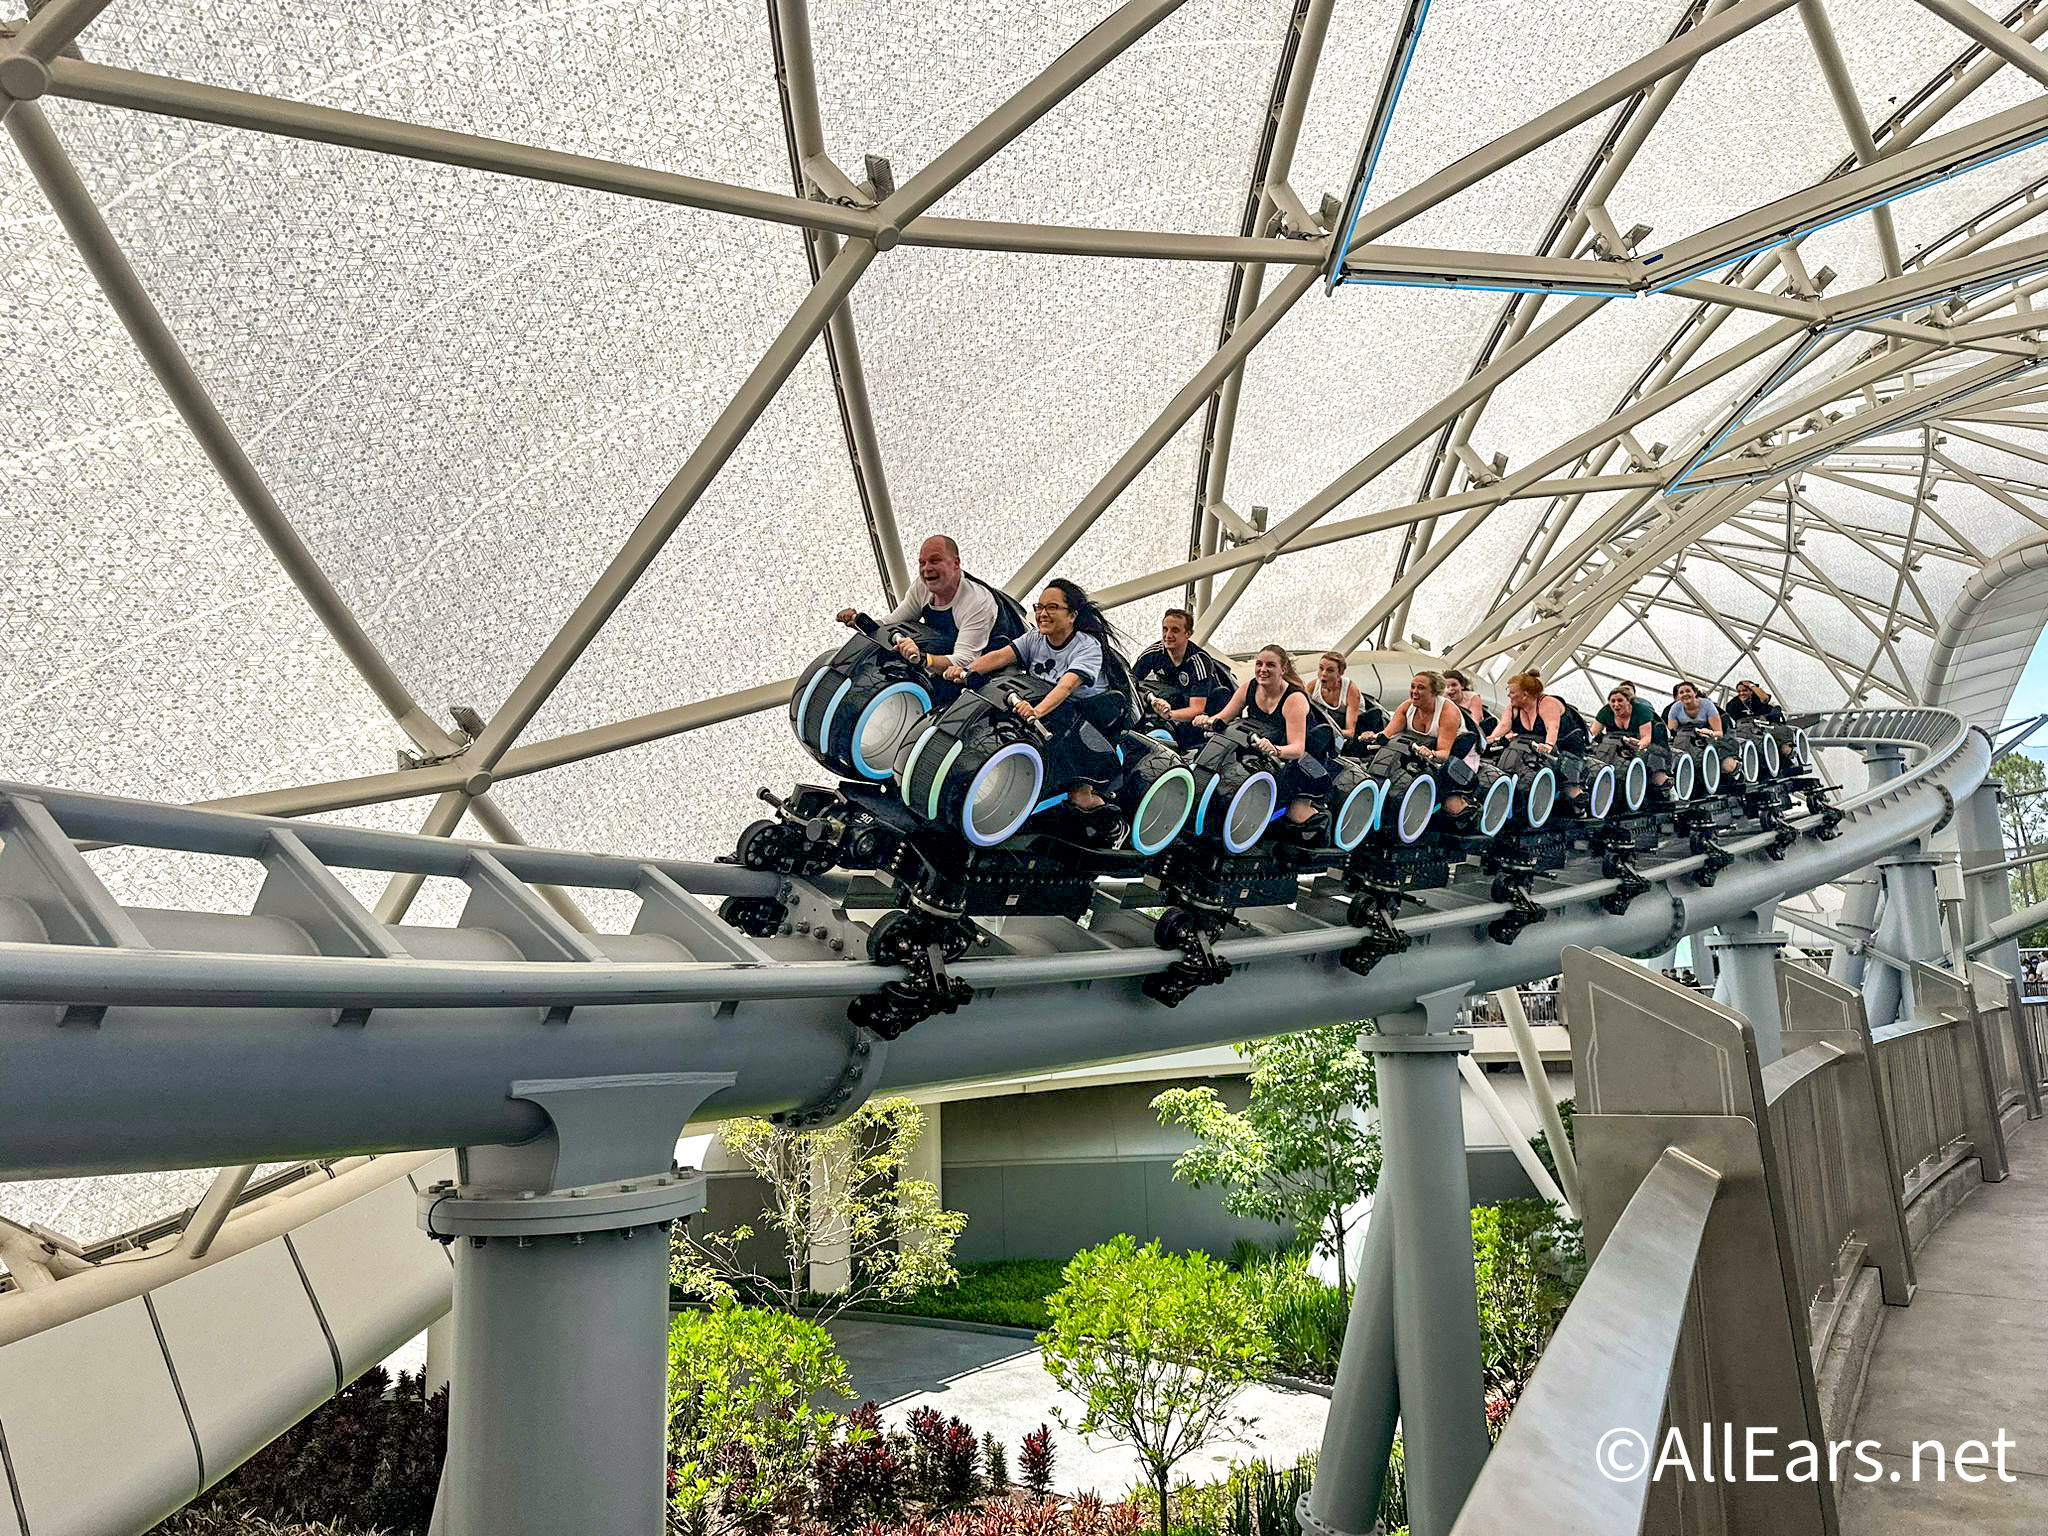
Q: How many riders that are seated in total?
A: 13